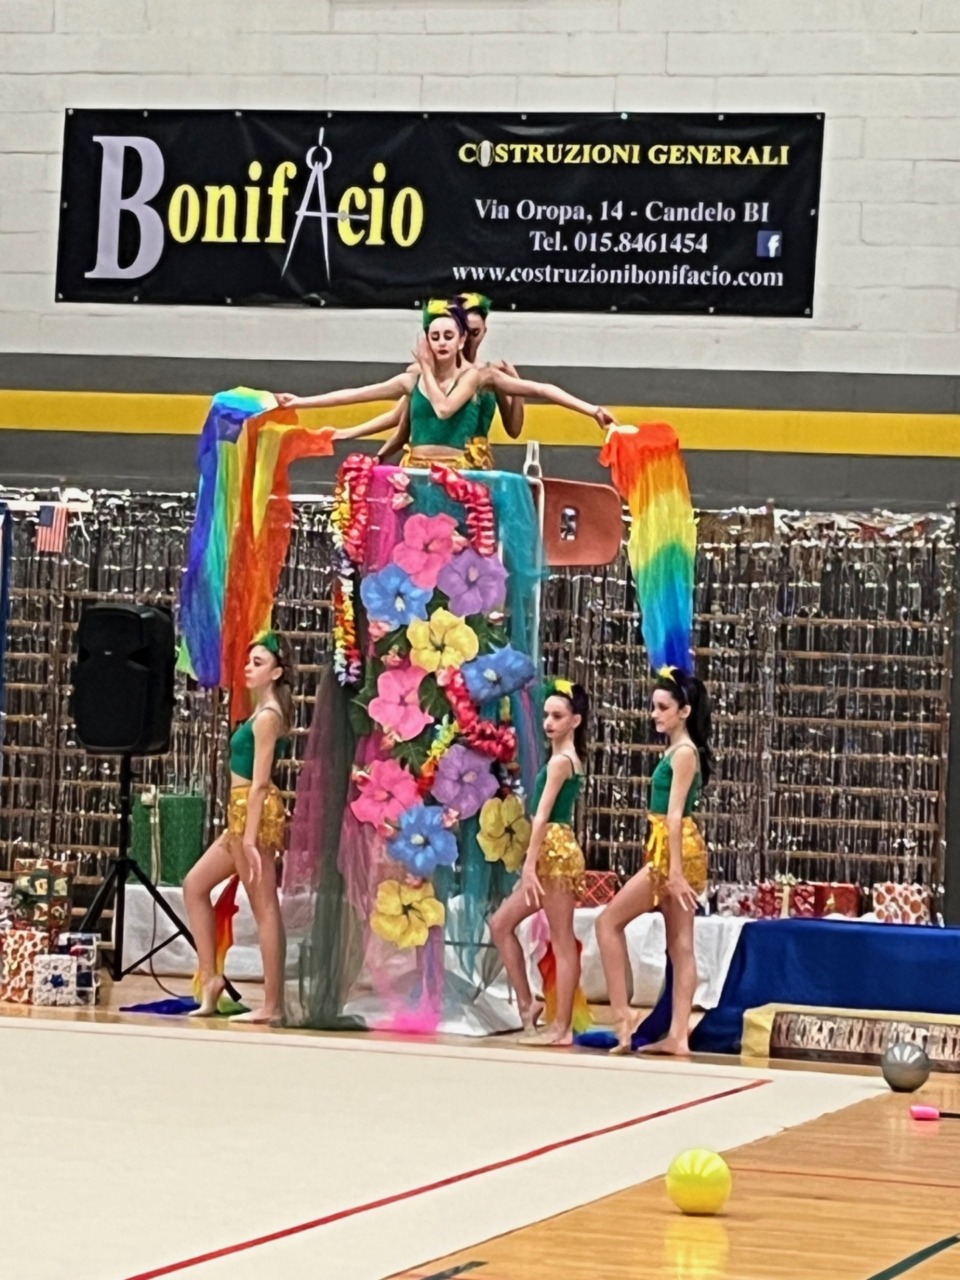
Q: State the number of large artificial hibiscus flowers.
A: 11